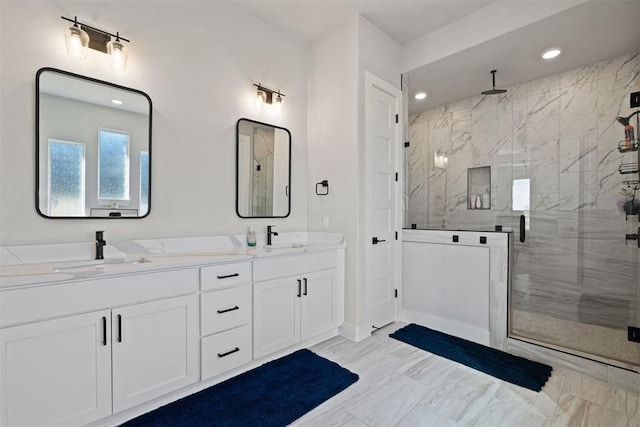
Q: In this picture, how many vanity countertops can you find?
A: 1